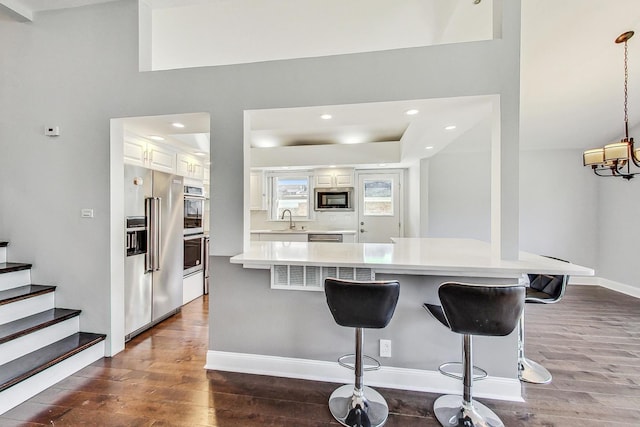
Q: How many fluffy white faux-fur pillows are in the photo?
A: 0